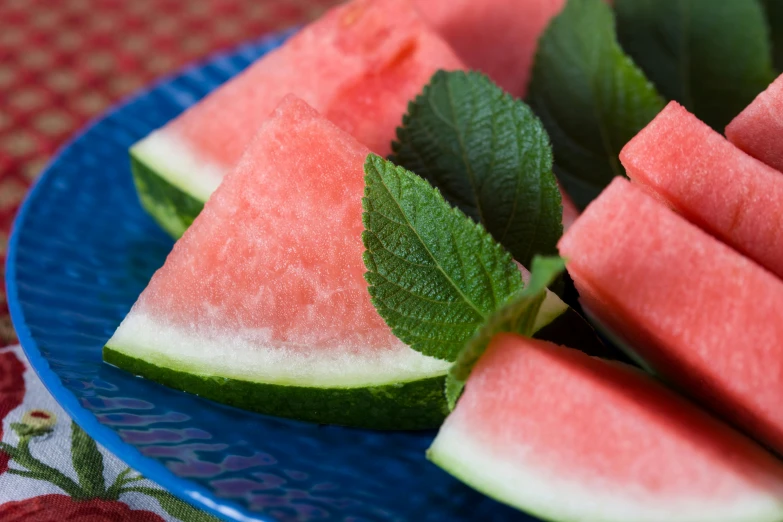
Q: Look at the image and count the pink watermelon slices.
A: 7